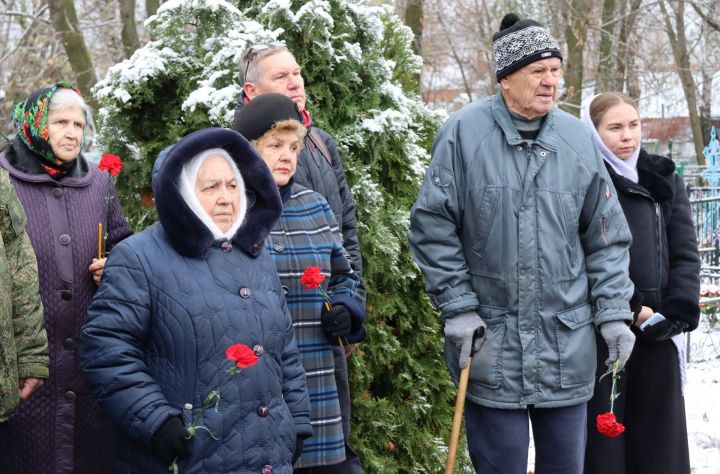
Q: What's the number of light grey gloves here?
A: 2